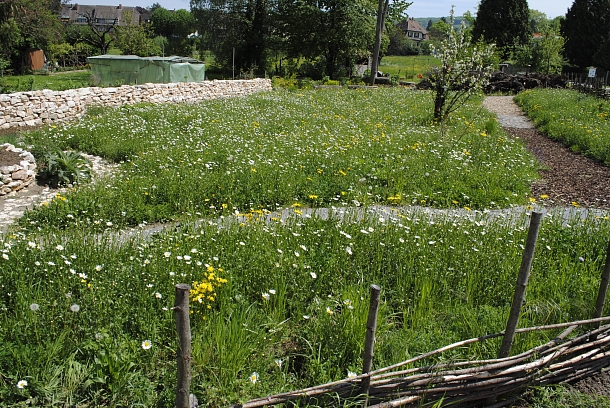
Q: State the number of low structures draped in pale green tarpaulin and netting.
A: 1